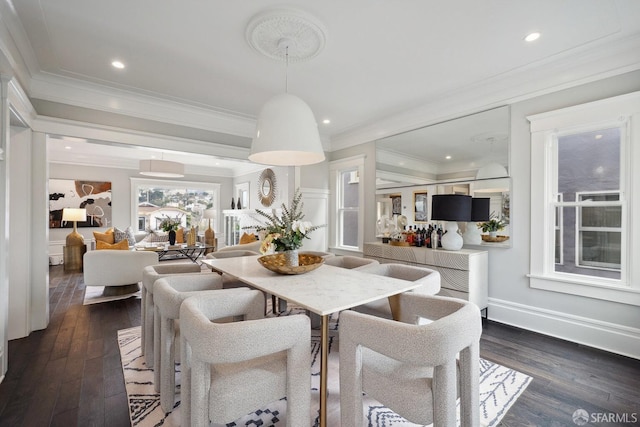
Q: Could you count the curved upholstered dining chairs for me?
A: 8